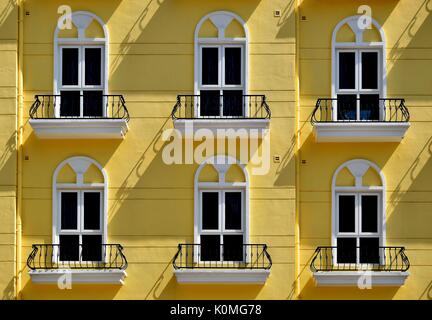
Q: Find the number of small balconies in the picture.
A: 6